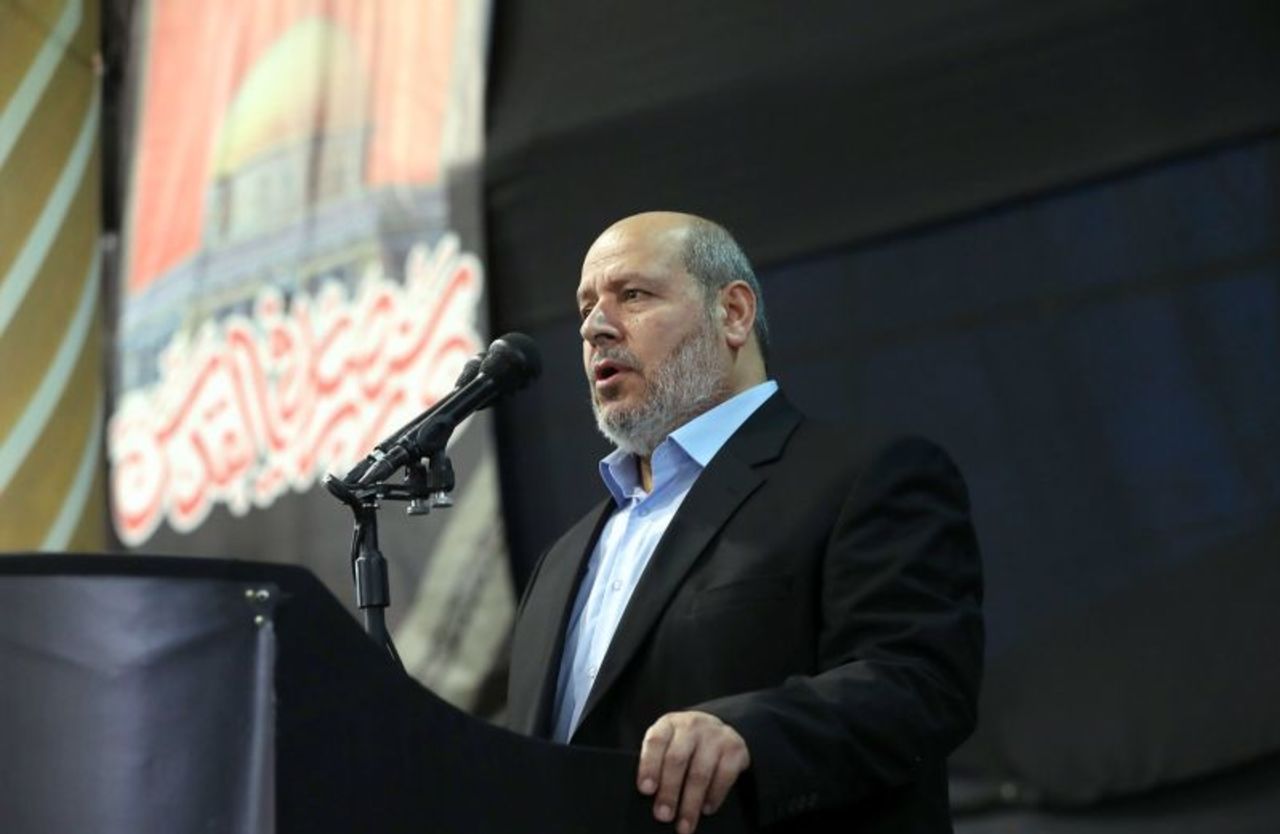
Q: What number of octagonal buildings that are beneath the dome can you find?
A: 1